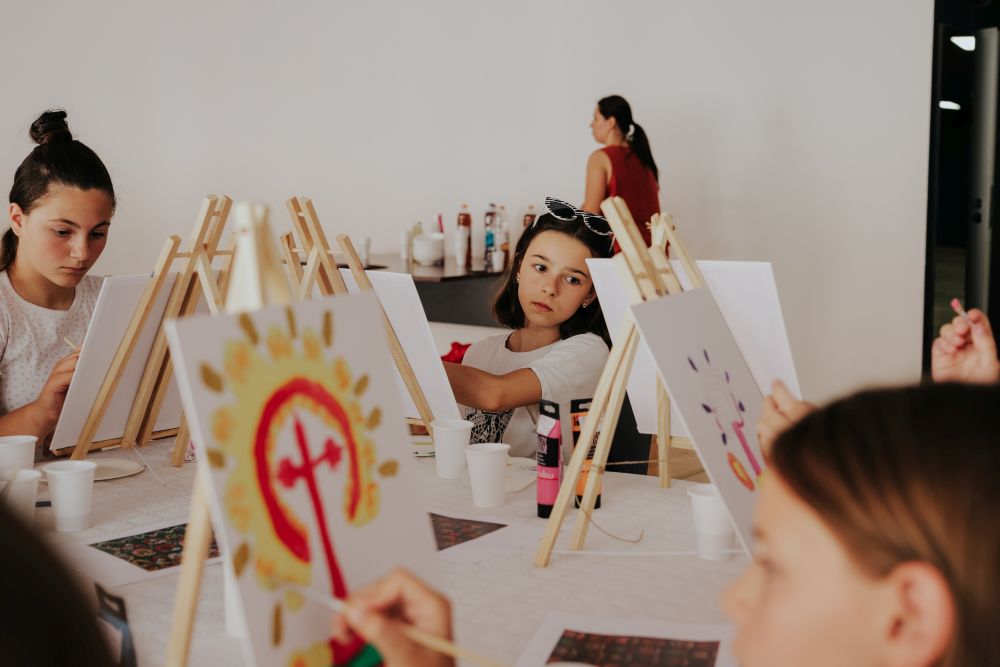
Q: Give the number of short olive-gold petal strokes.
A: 10